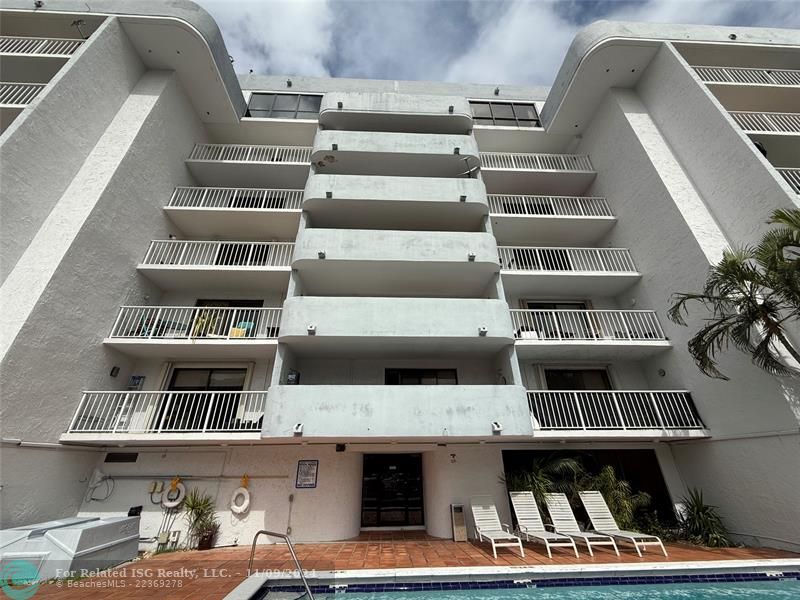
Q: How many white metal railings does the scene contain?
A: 15